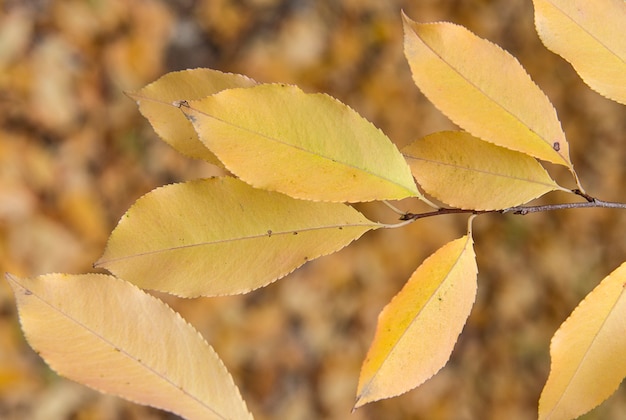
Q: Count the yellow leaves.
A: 9